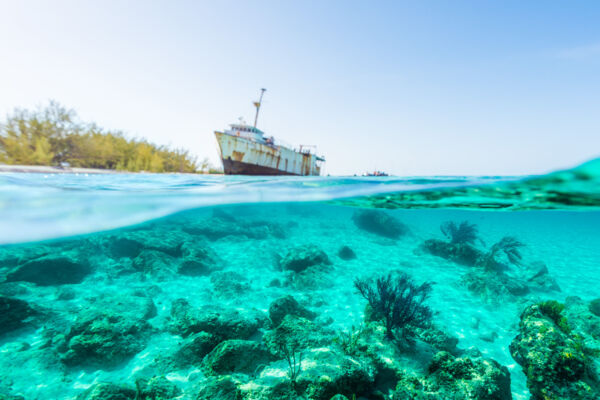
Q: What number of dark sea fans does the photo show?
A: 3